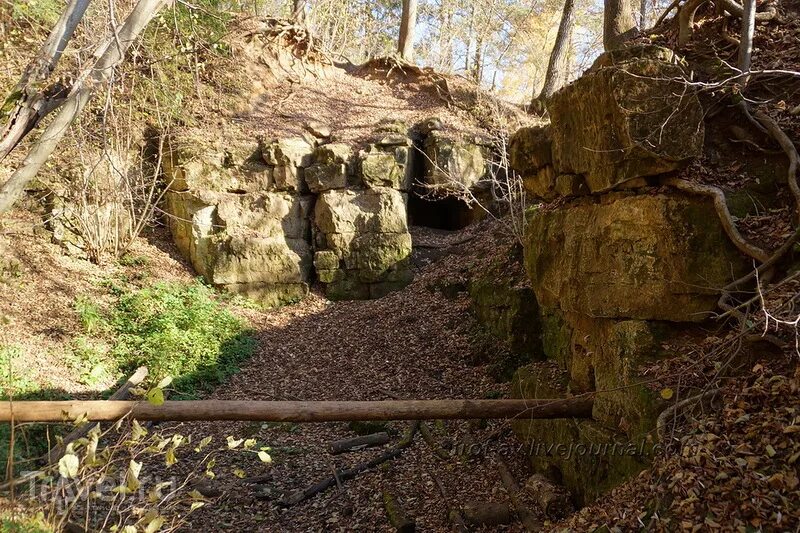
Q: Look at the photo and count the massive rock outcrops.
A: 2